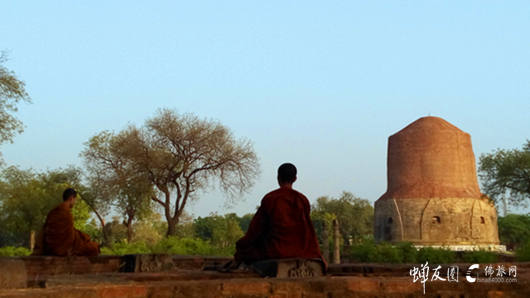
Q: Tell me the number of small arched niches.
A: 3